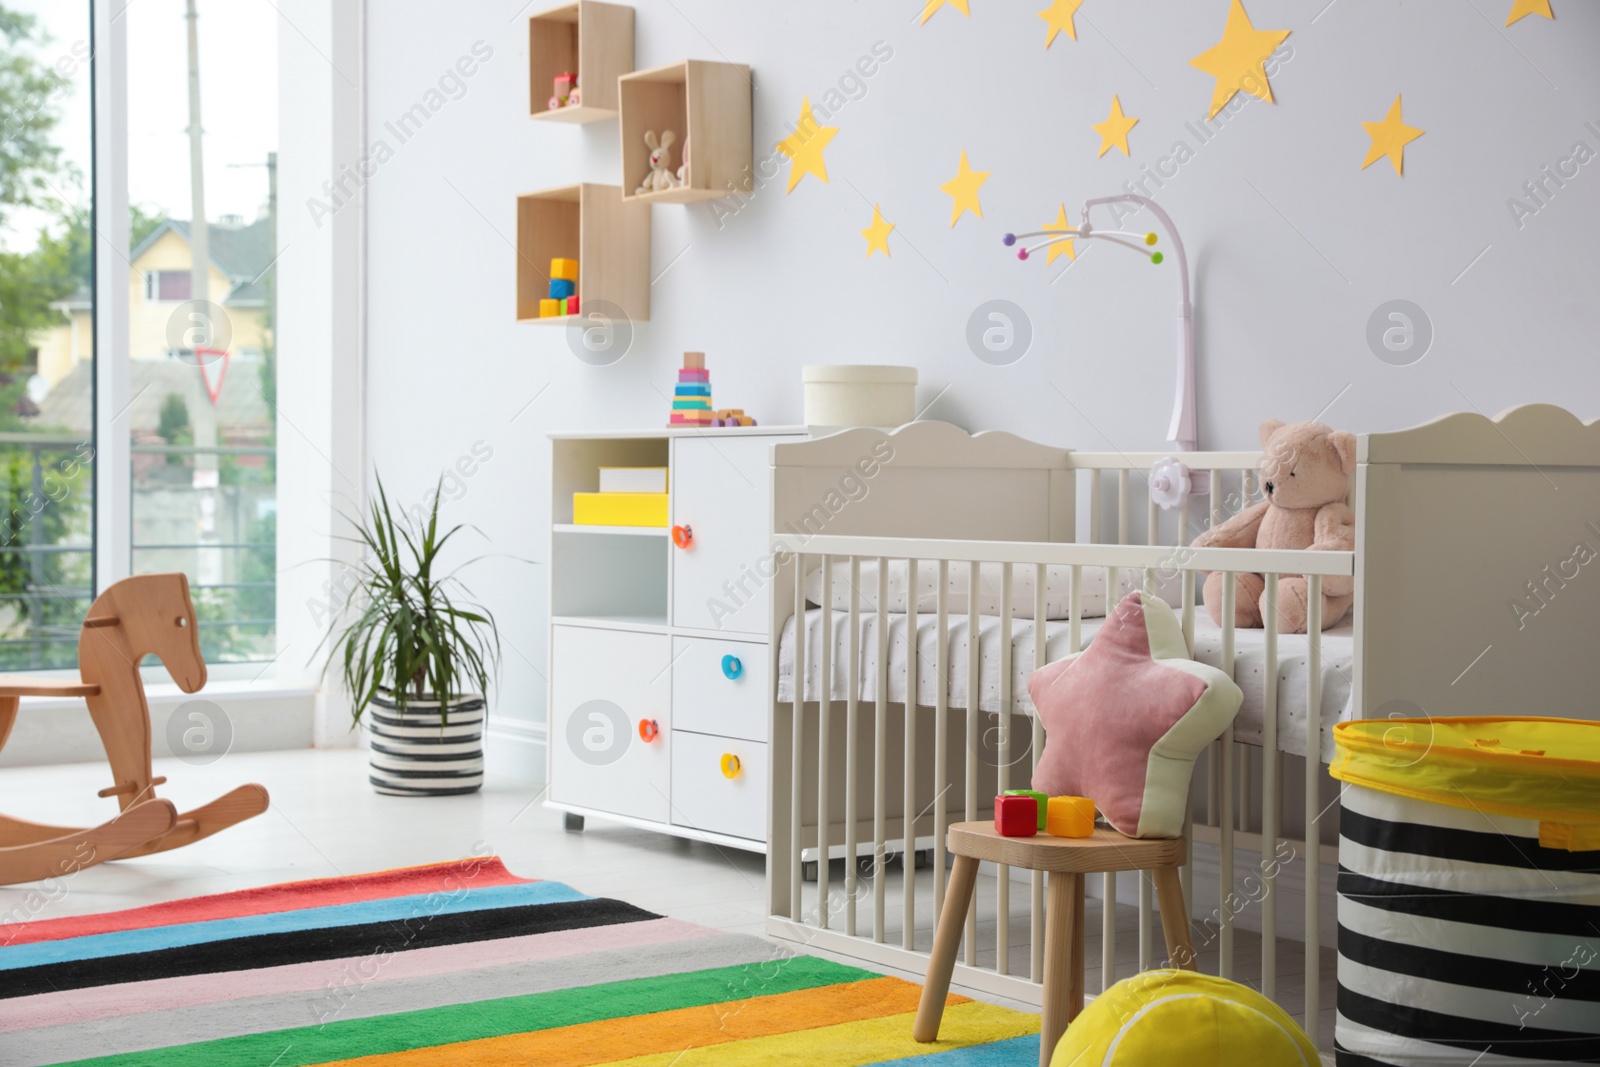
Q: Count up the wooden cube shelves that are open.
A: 3